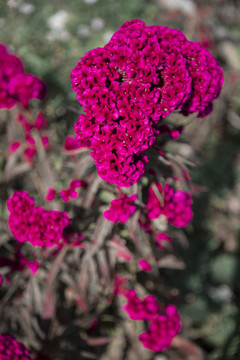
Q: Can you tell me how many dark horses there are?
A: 0